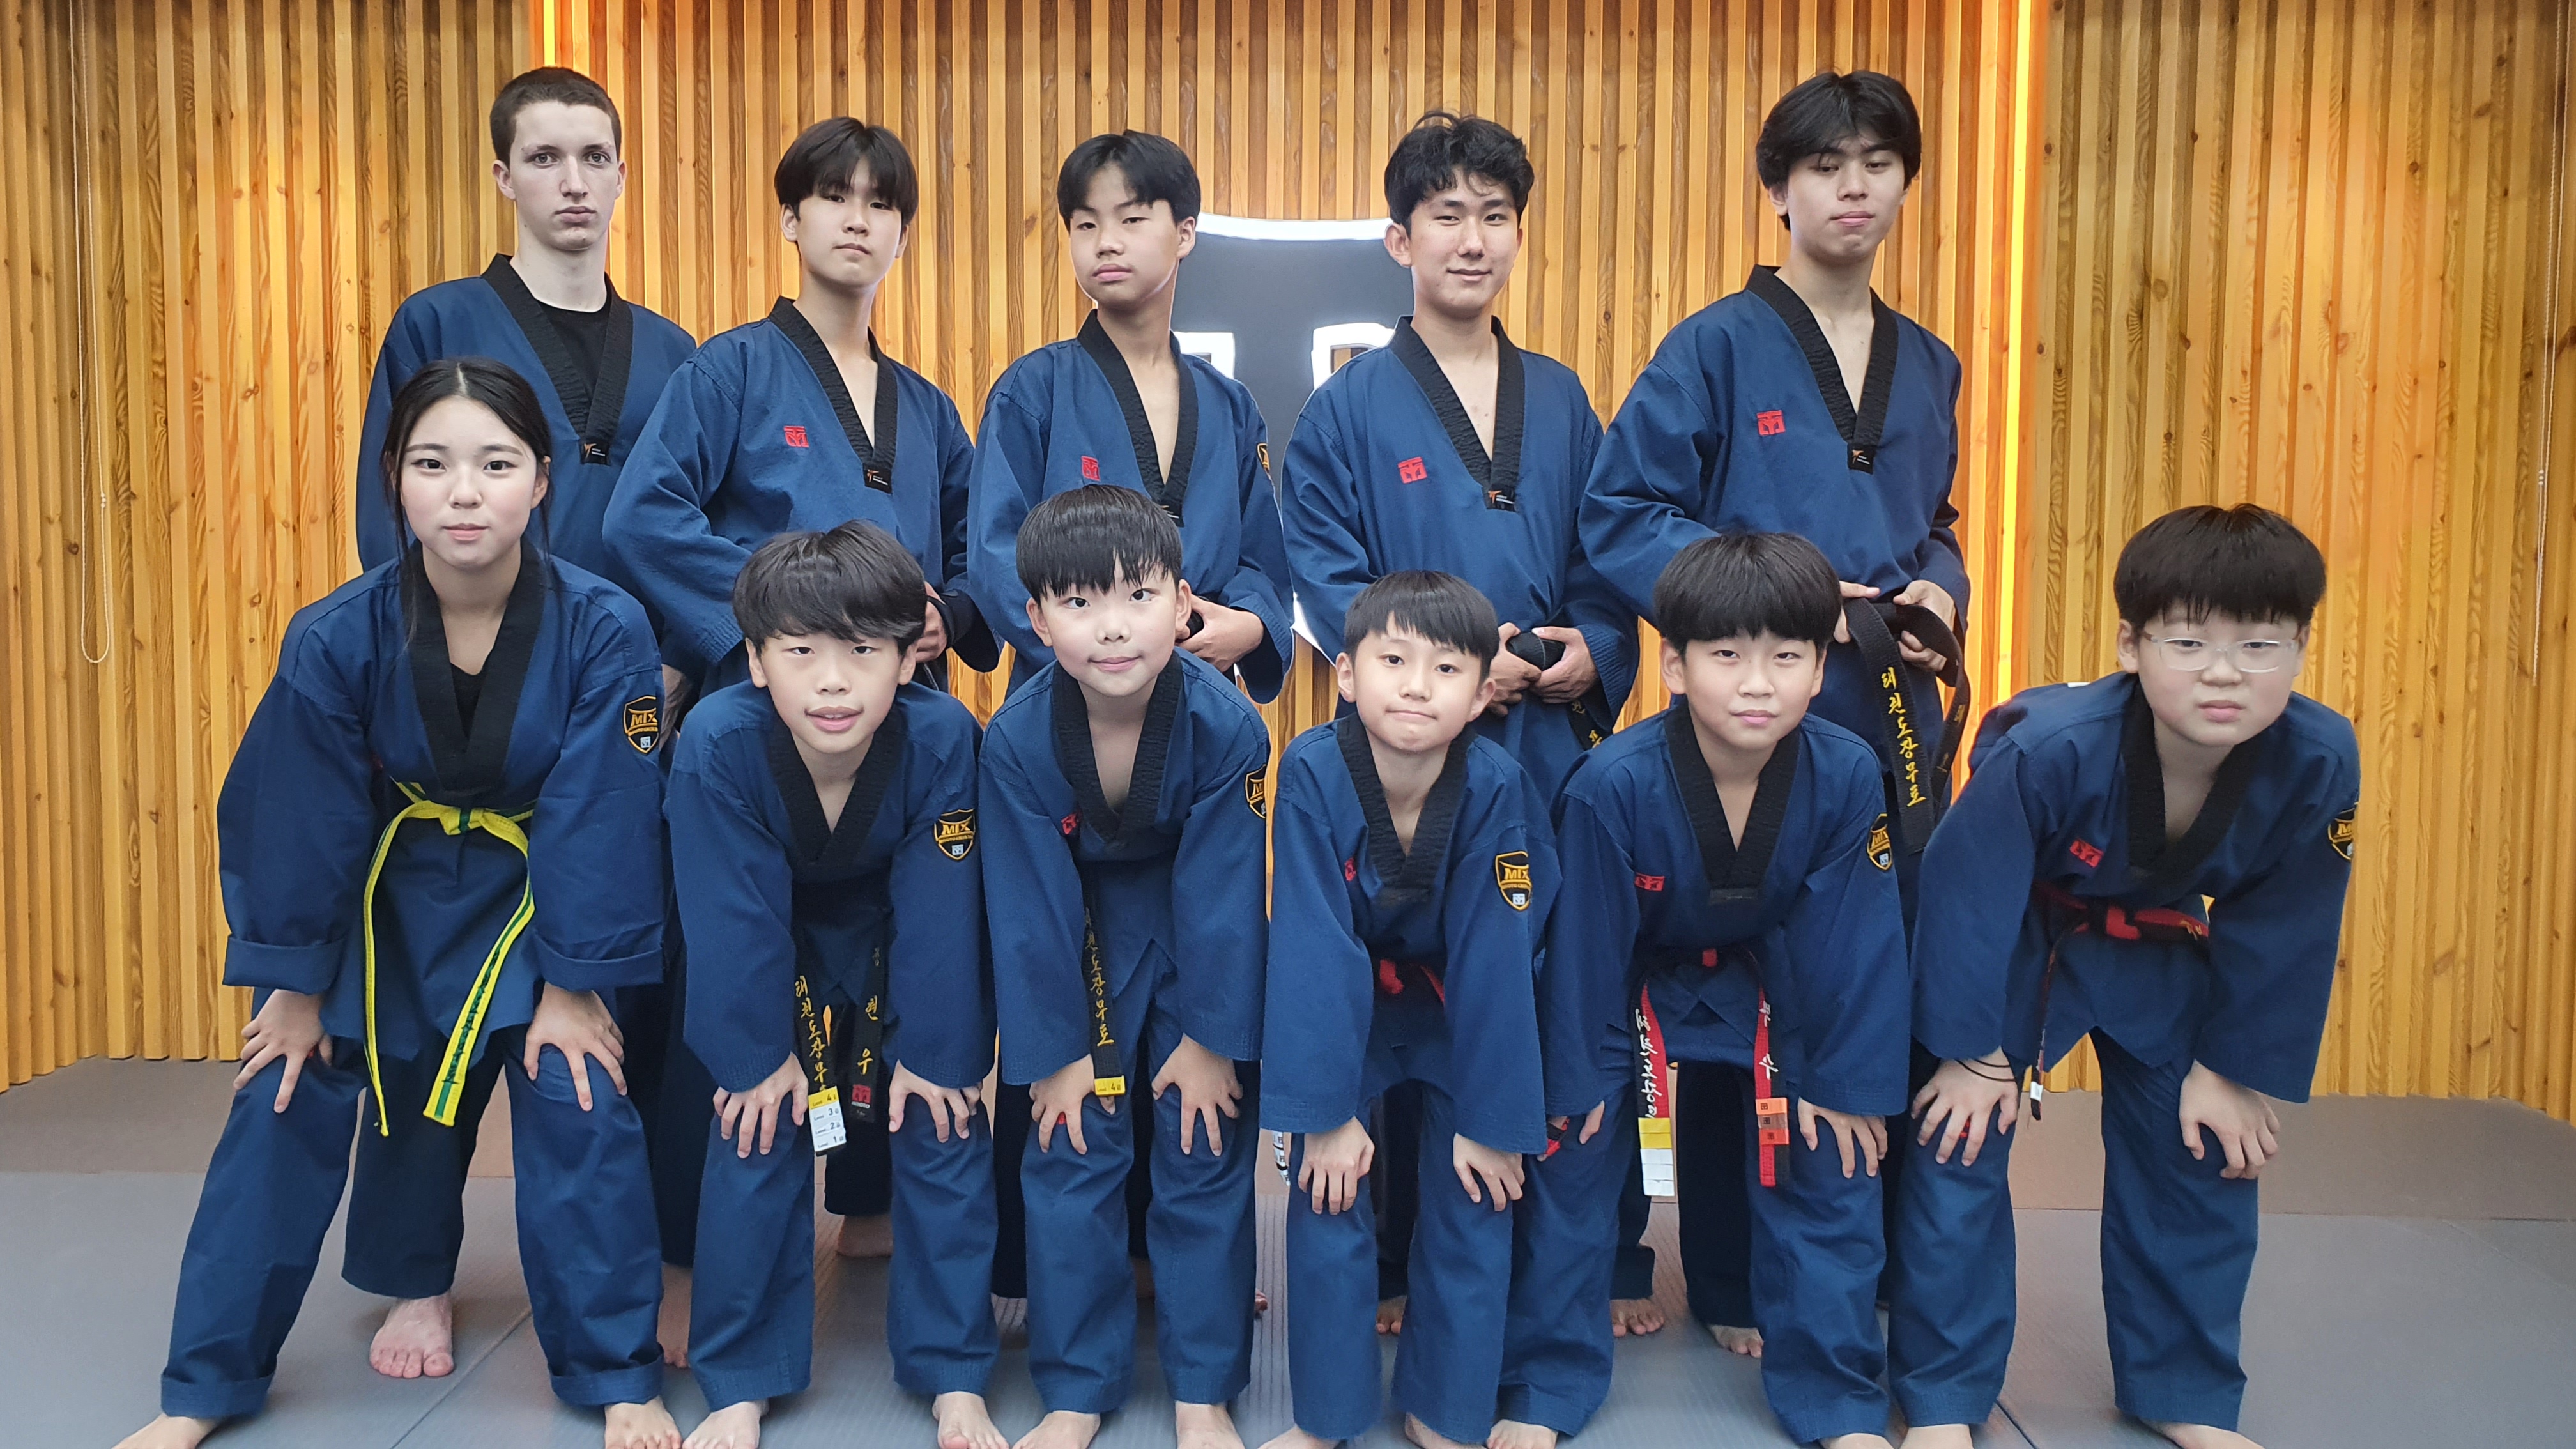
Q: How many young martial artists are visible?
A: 11